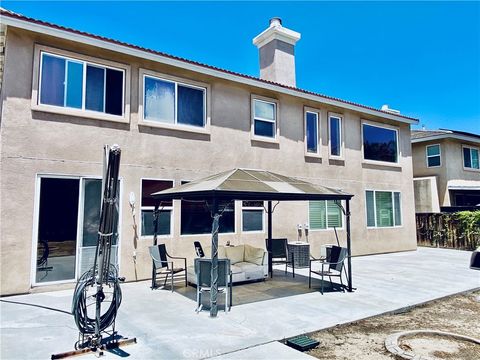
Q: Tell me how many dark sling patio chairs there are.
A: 4